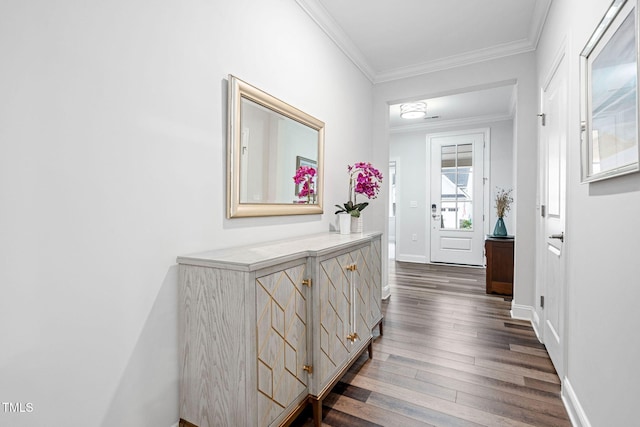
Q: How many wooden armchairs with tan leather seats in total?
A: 0